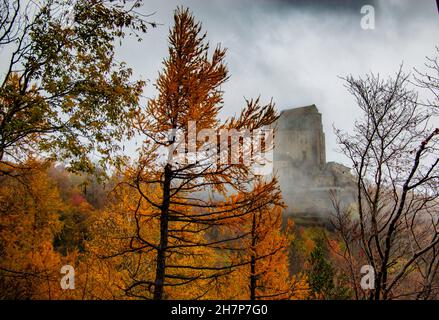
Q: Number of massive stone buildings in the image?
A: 1